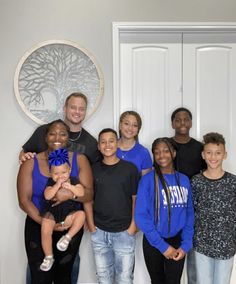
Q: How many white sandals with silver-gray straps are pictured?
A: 2